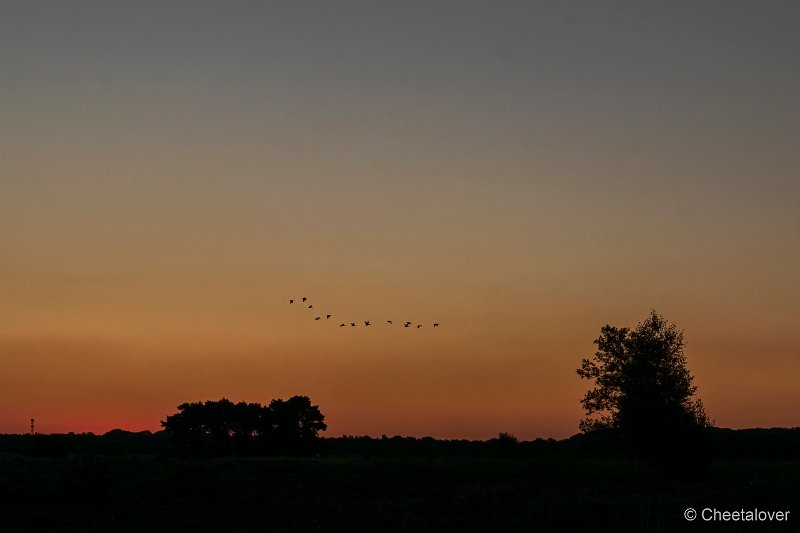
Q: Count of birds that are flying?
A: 13